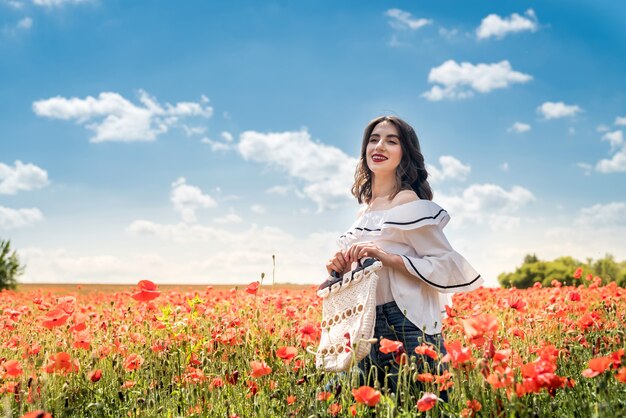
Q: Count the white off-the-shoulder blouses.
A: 1